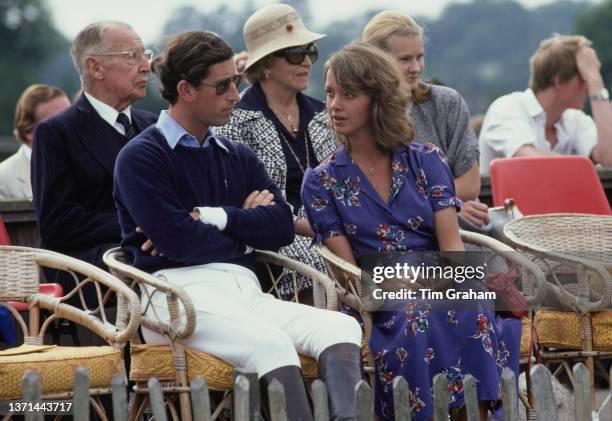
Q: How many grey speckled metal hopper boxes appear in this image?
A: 0